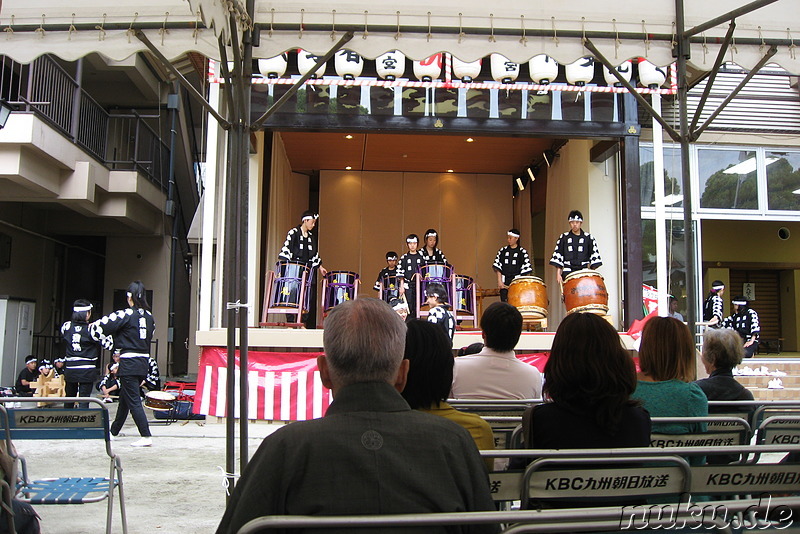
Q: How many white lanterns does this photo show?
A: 11